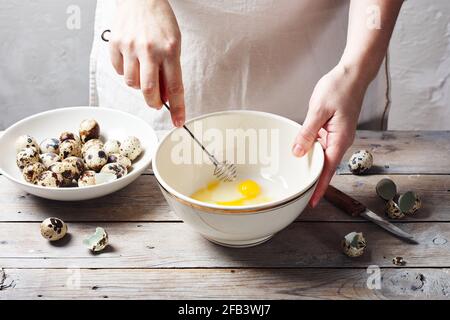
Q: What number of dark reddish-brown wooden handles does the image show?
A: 1